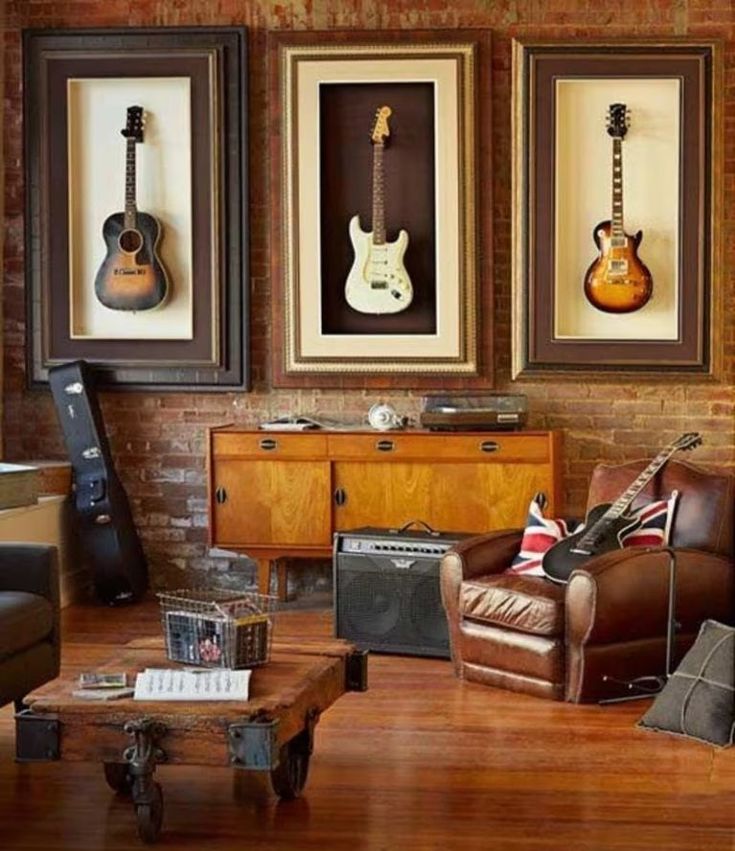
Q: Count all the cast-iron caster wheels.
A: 3